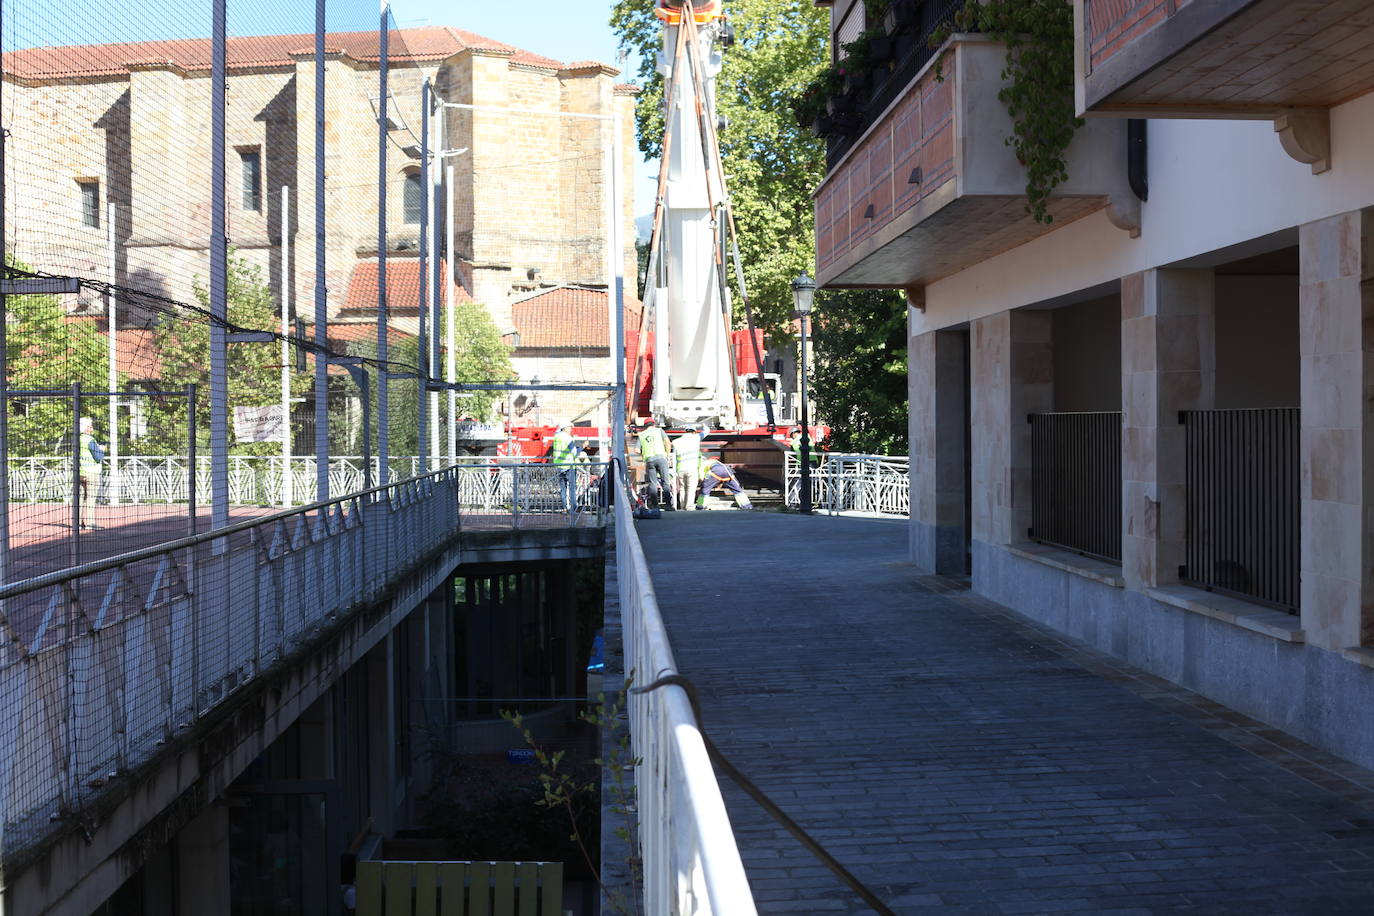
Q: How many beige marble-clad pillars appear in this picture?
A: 4